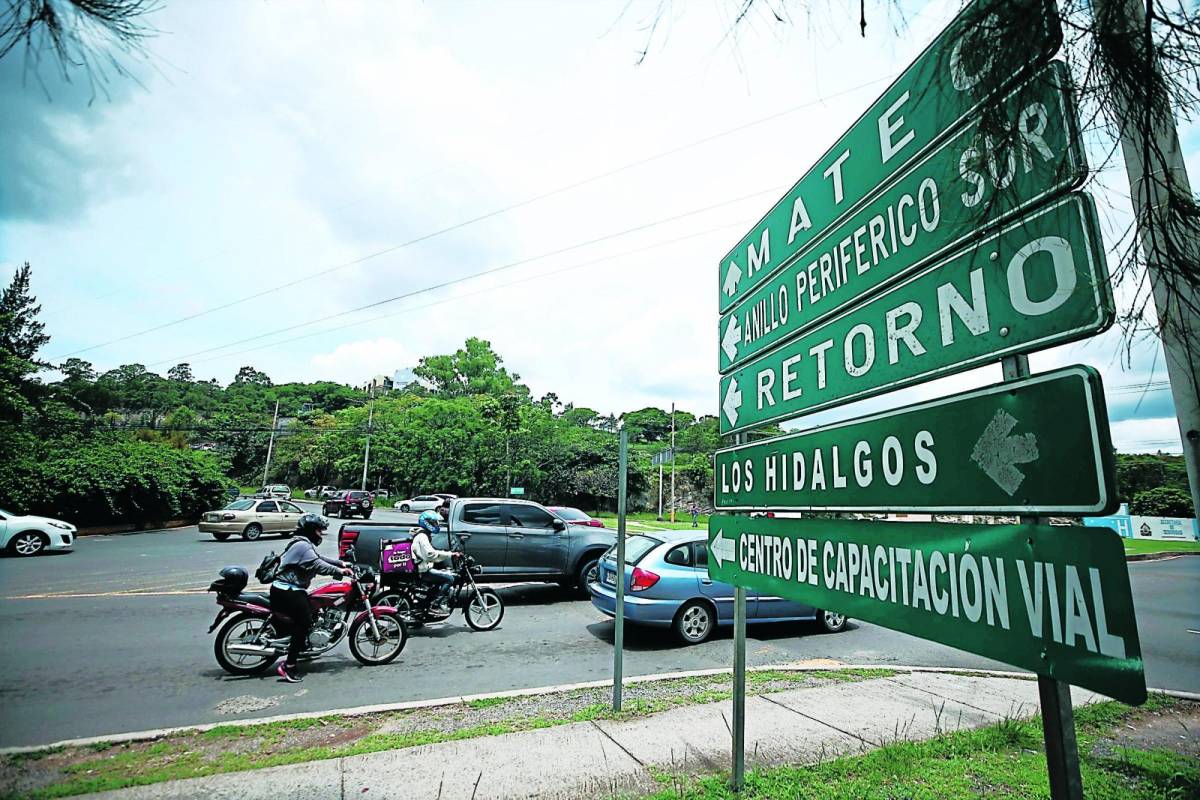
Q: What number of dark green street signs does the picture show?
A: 5